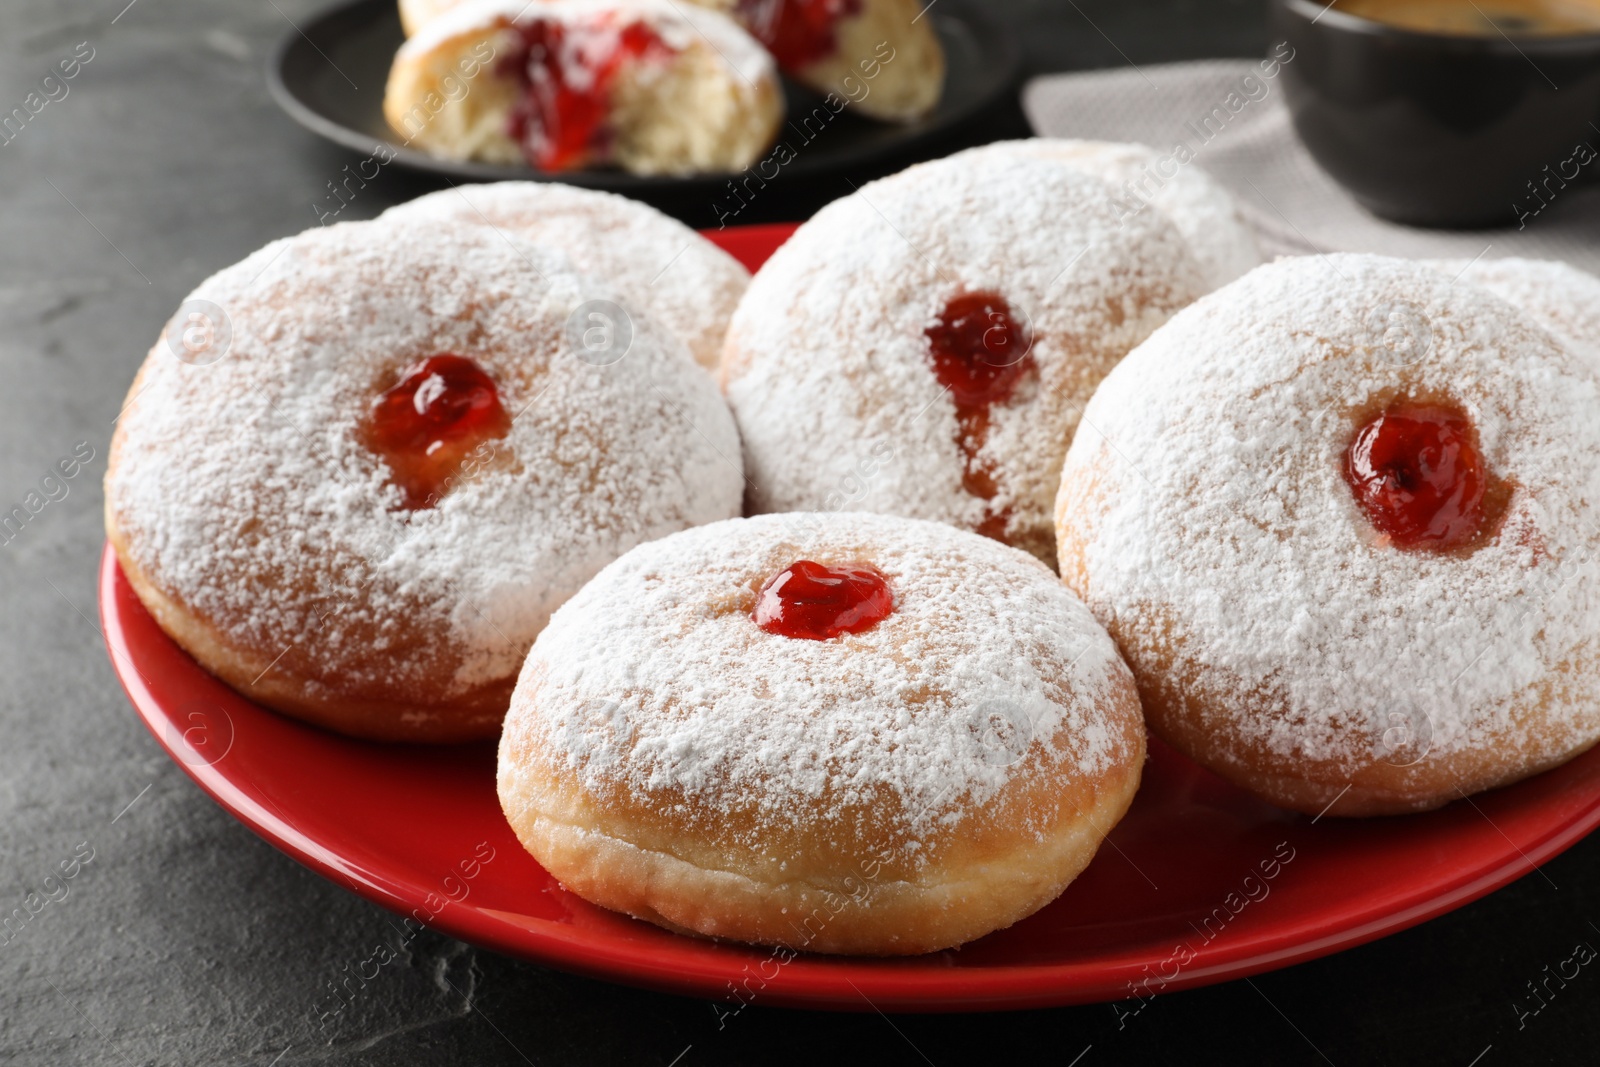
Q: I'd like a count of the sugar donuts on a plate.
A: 7